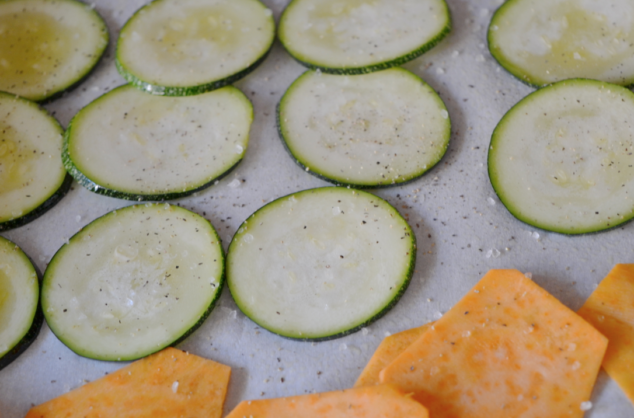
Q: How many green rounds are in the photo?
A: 11